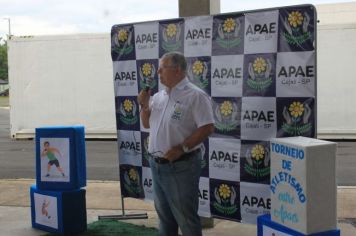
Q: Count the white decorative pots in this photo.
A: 0